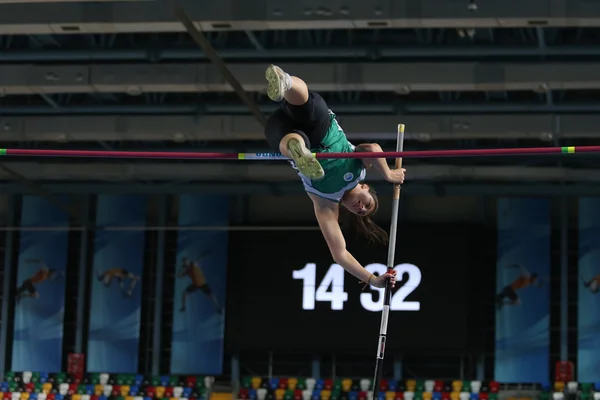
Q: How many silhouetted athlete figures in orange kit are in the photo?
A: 5